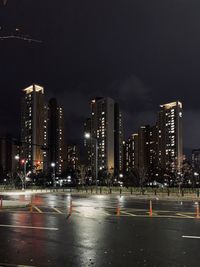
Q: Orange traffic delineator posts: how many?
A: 6